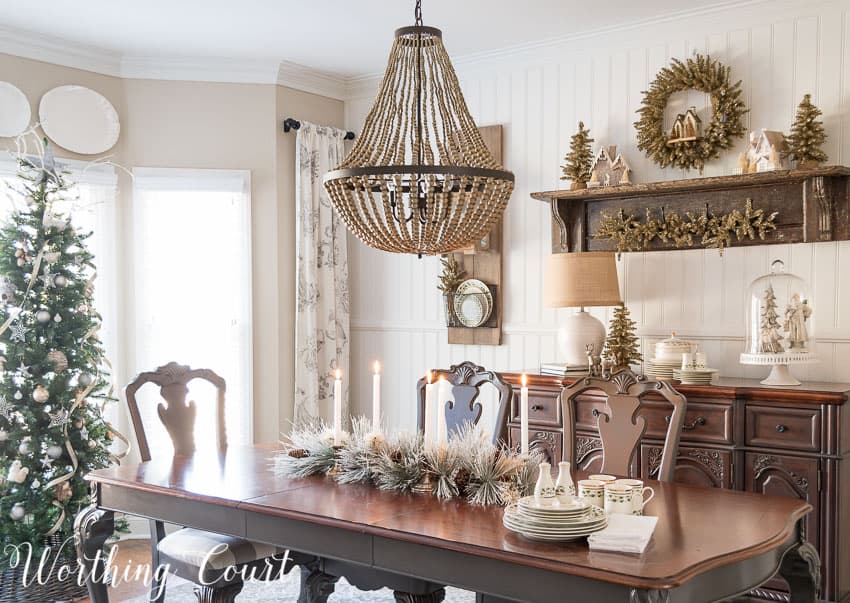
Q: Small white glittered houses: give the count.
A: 2